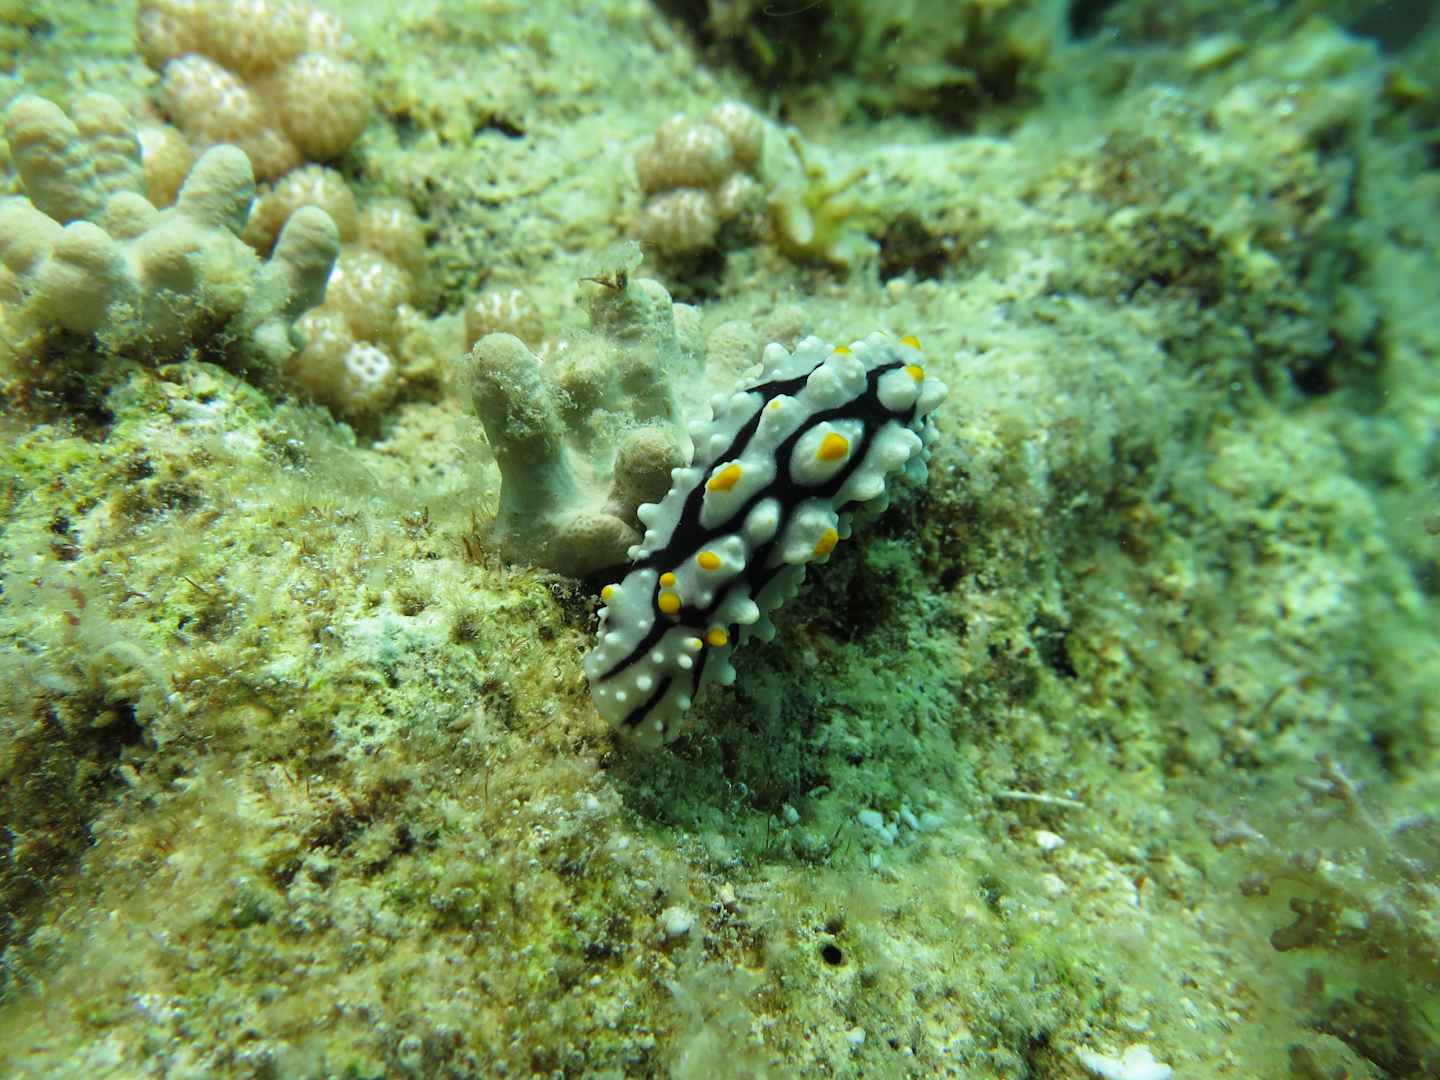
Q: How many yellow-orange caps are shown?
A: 13